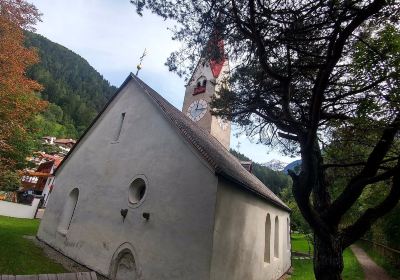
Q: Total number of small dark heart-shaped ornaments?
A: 2